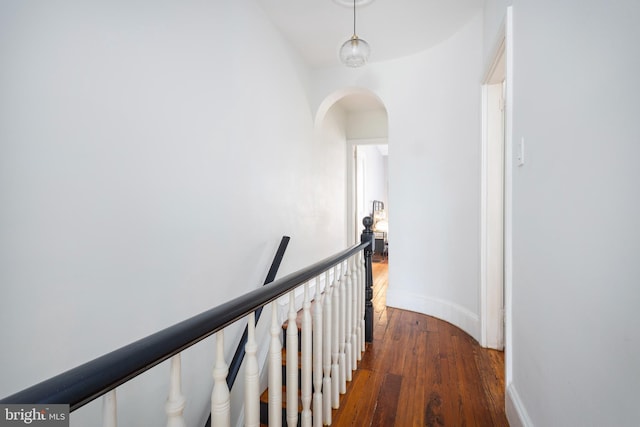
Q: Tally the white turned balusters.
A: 15